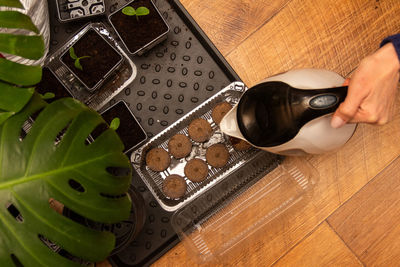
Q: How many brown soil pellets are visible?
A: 8